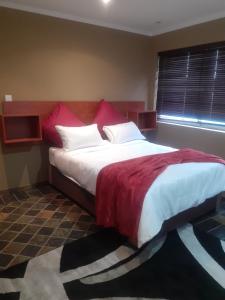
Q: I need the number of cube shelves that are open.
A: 2